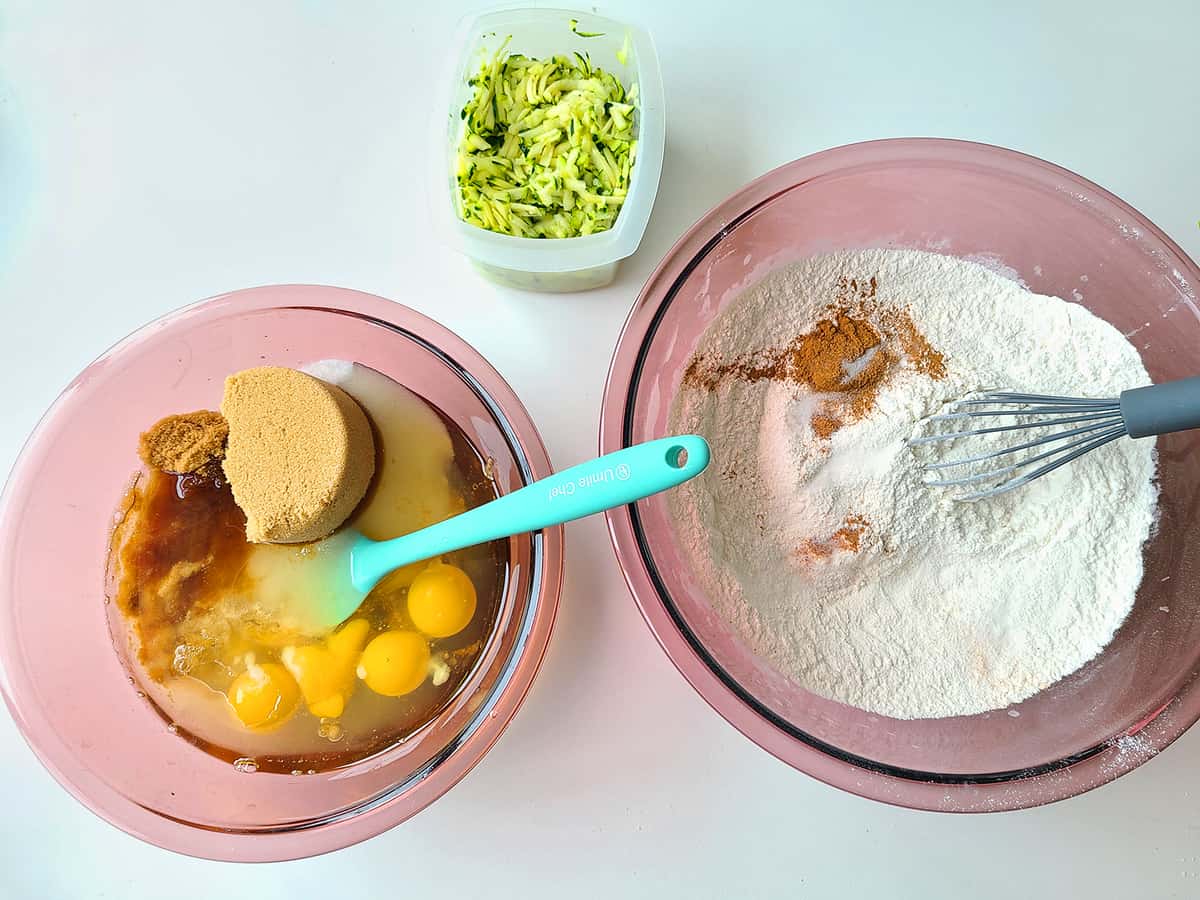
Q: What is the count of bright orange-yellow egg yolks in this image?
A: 4